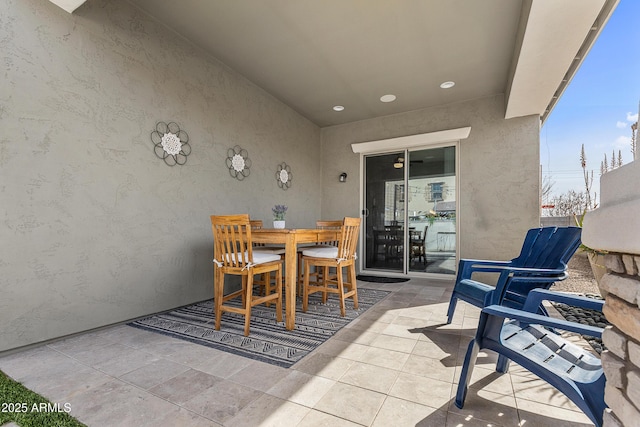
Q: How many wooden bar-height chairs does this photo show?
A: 4